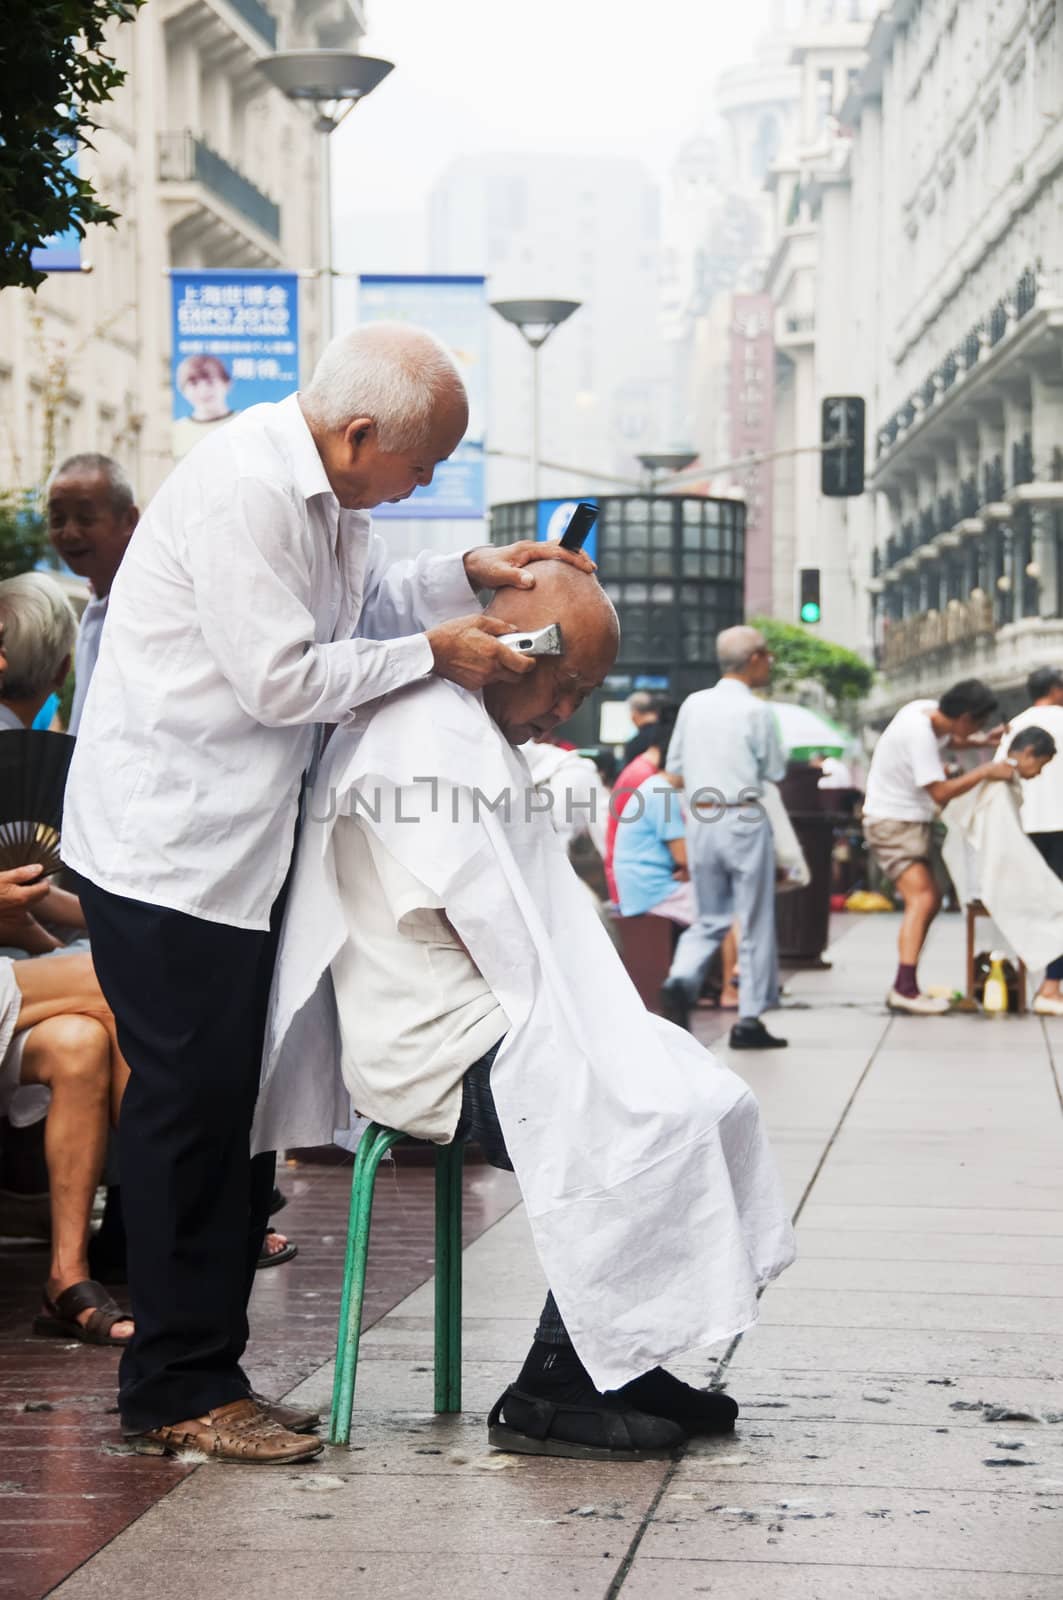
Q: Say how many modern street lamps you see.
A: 3